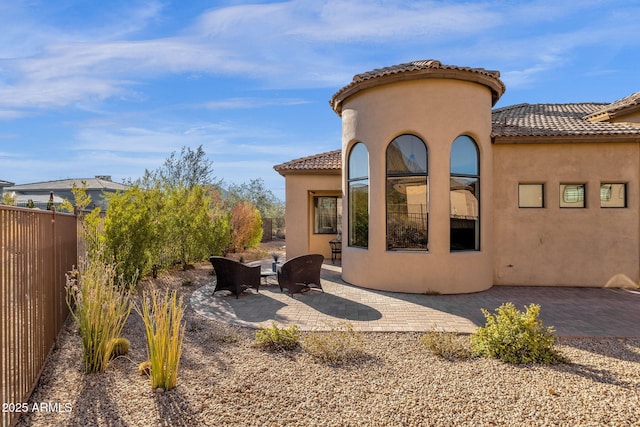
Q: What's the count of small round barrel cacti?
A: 2